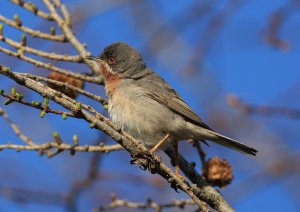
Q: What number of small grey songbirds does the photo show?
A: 1